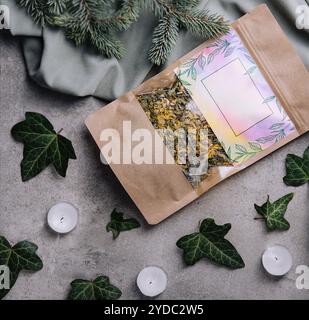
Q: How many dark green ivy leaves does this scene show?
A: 7